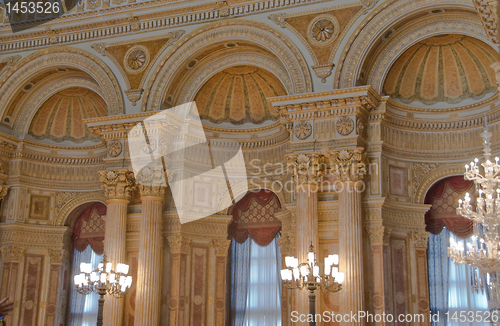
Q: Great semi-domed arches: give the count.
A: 3